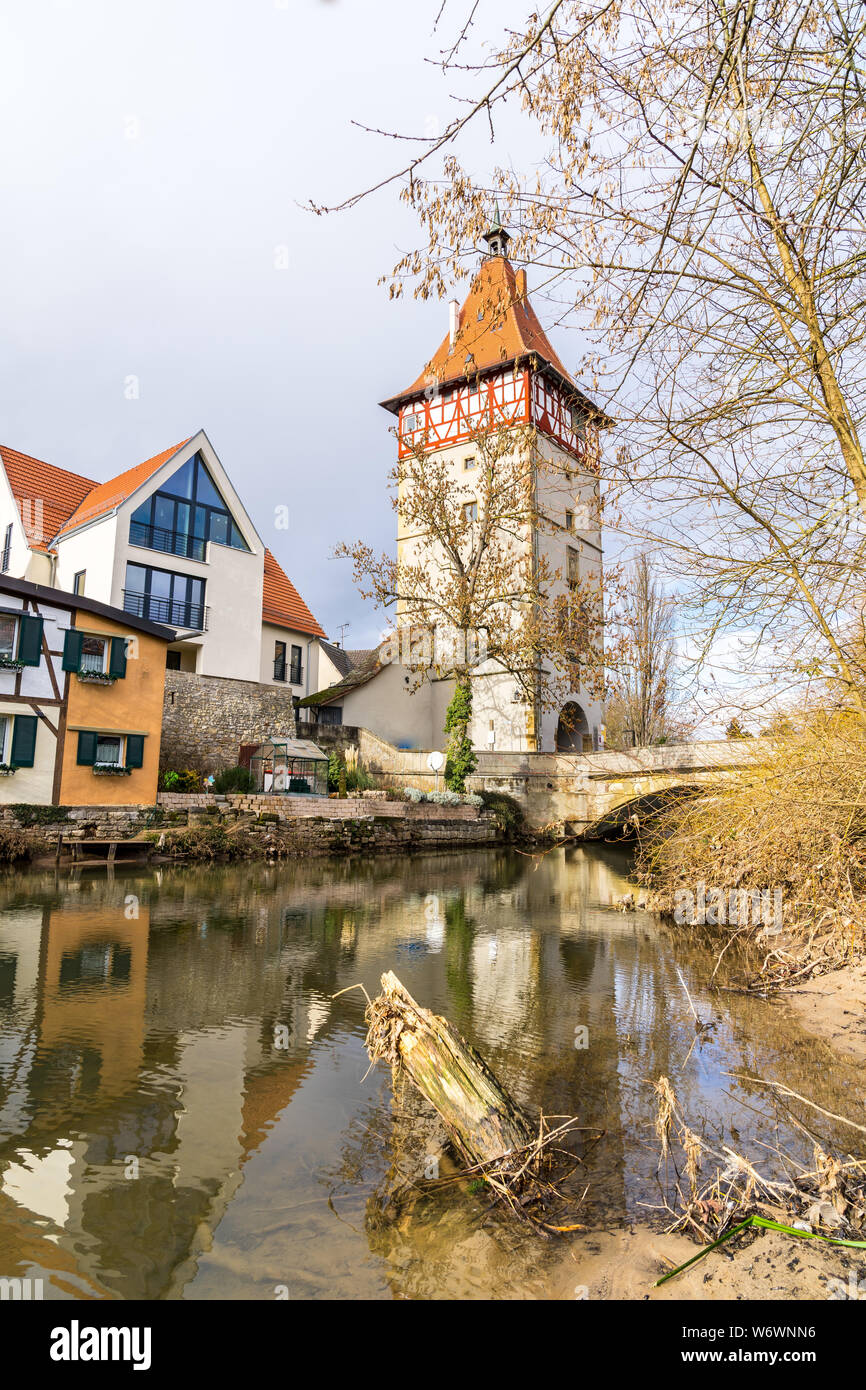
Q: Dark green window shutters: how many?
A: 6